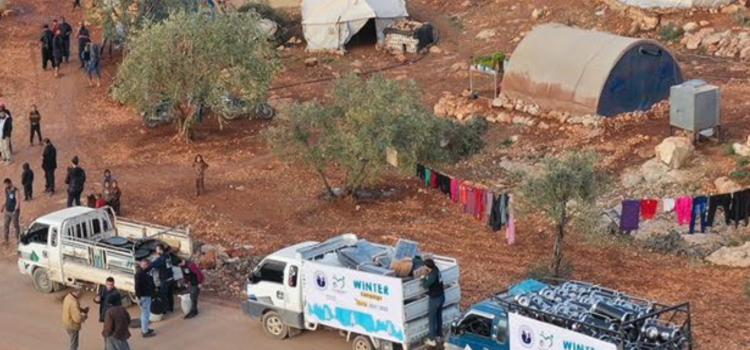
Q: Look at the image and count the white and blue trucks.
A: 3